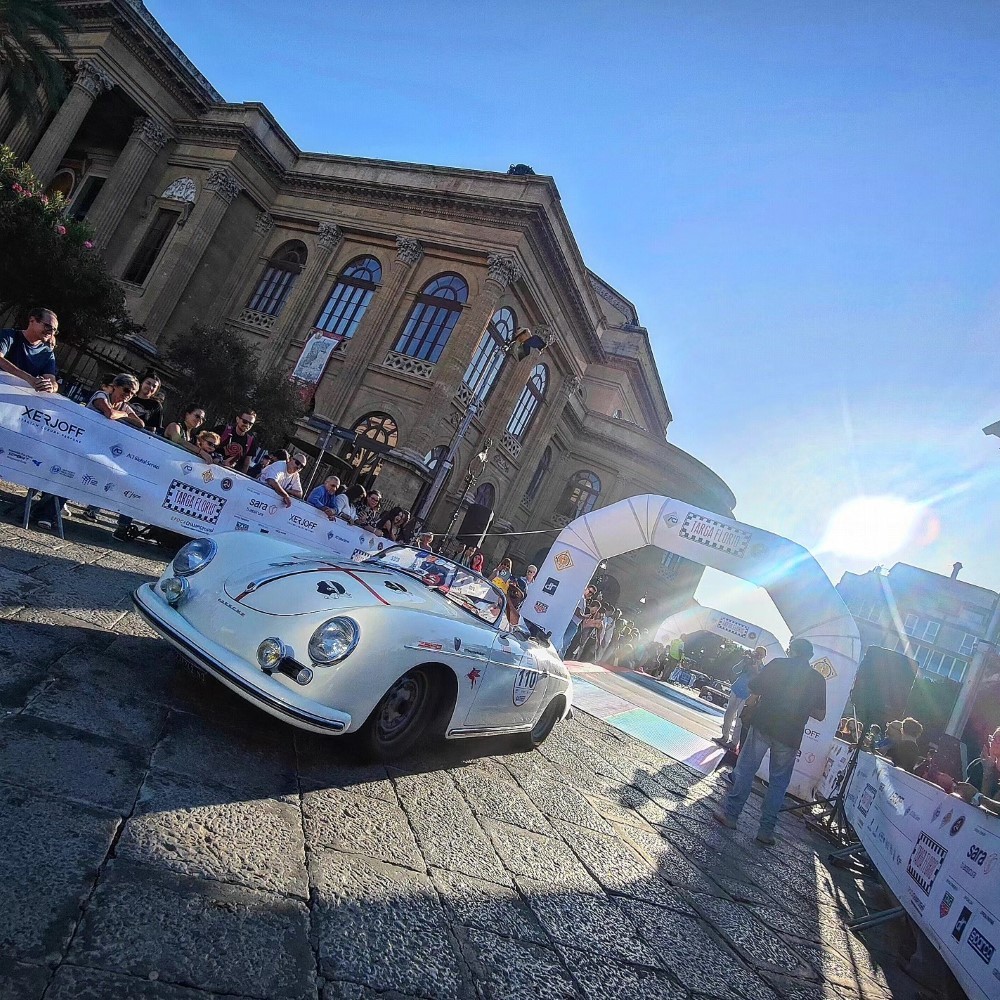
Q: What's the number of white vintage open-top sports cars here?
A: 1